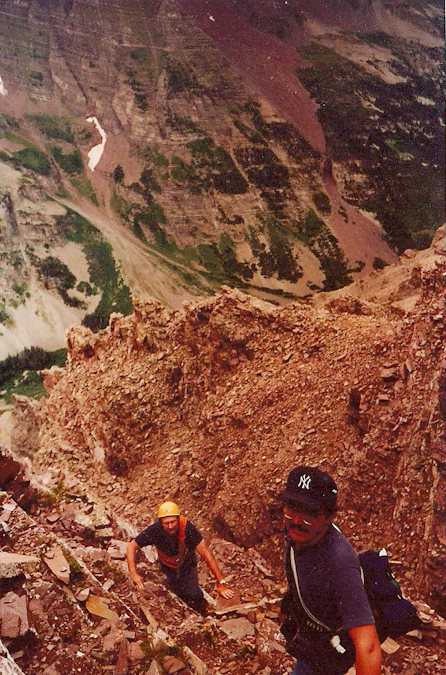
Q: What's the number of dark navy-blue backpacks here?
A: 1